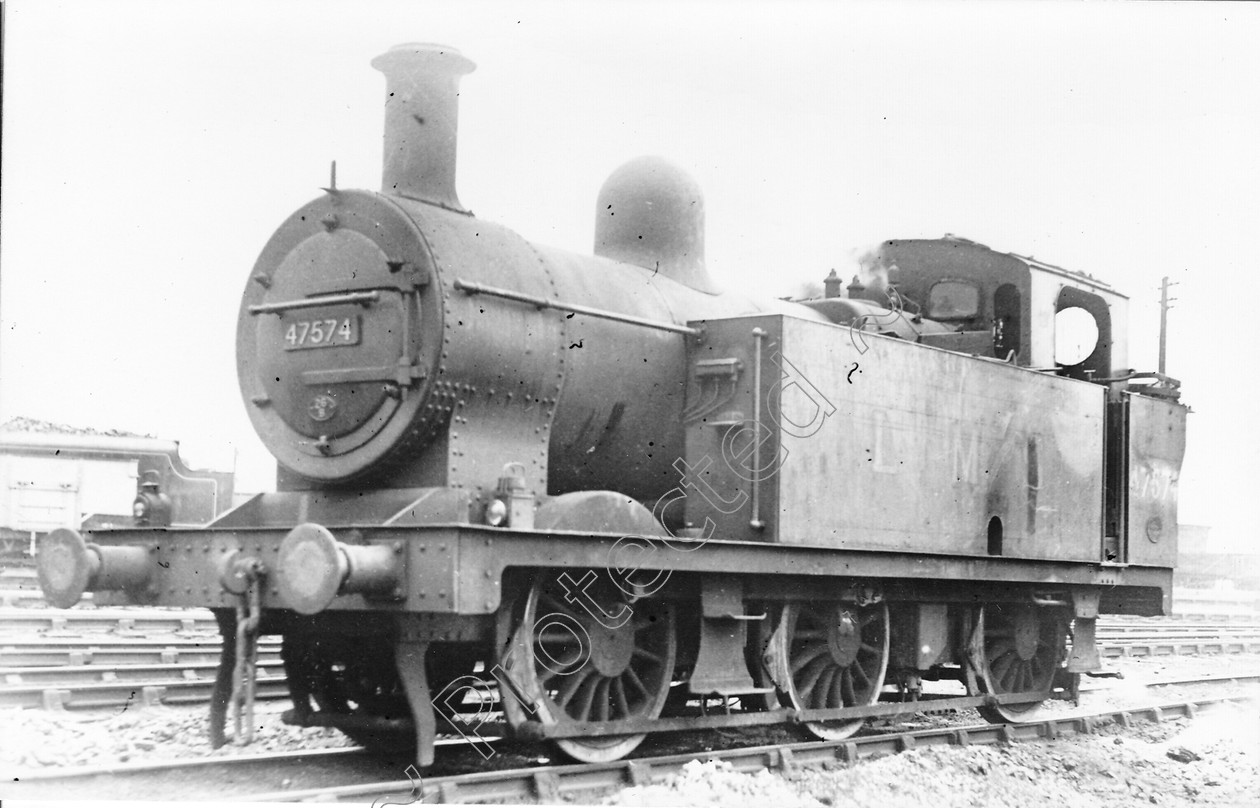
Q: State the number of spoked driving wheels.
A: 3